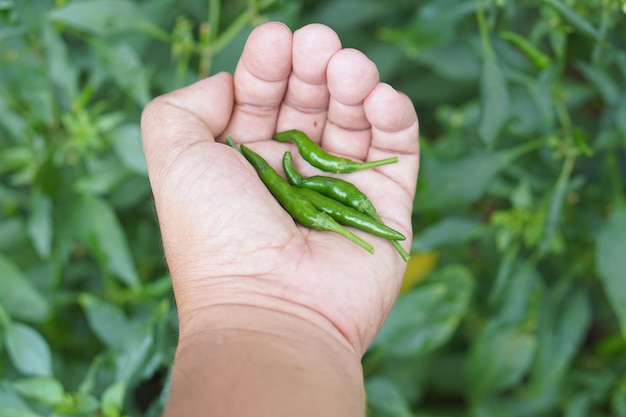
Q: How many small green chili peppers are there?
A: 4